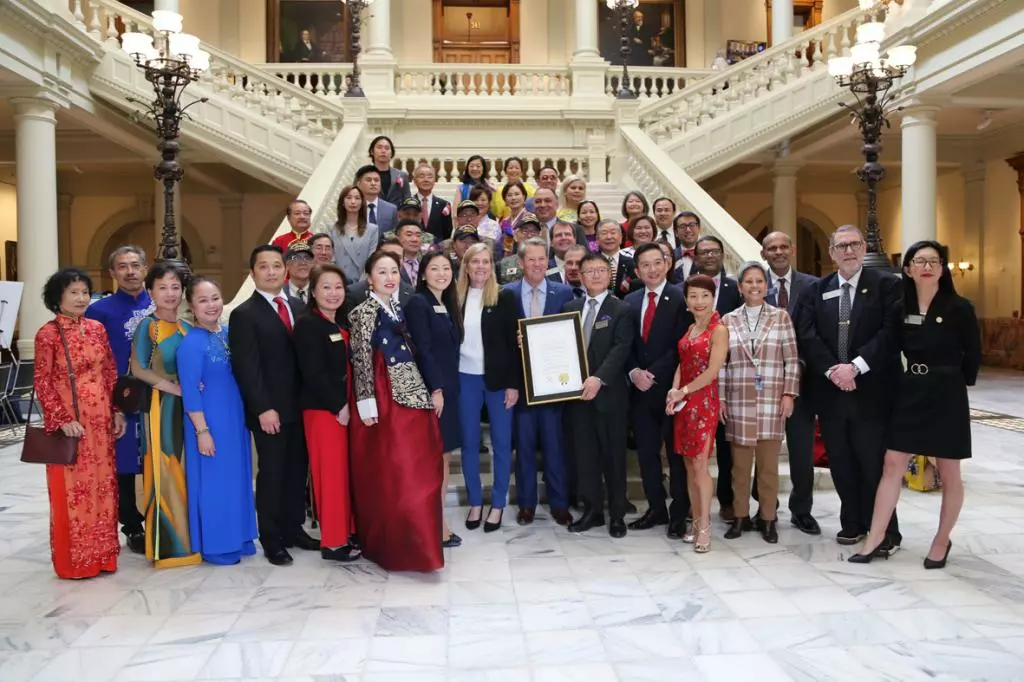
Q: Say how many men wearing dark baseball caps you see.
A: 5